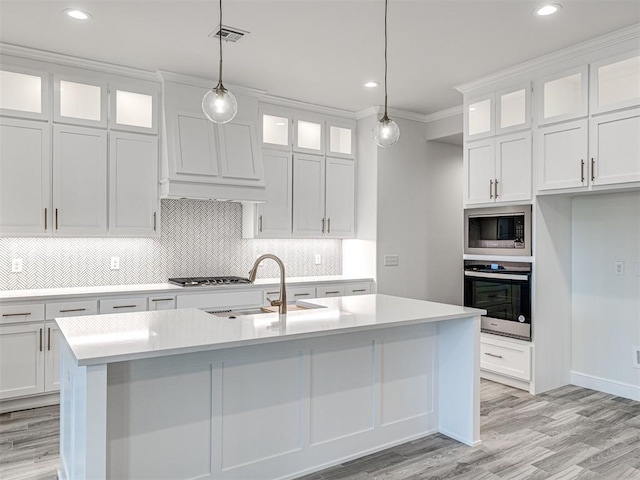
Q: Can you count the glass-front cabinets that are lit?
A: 10